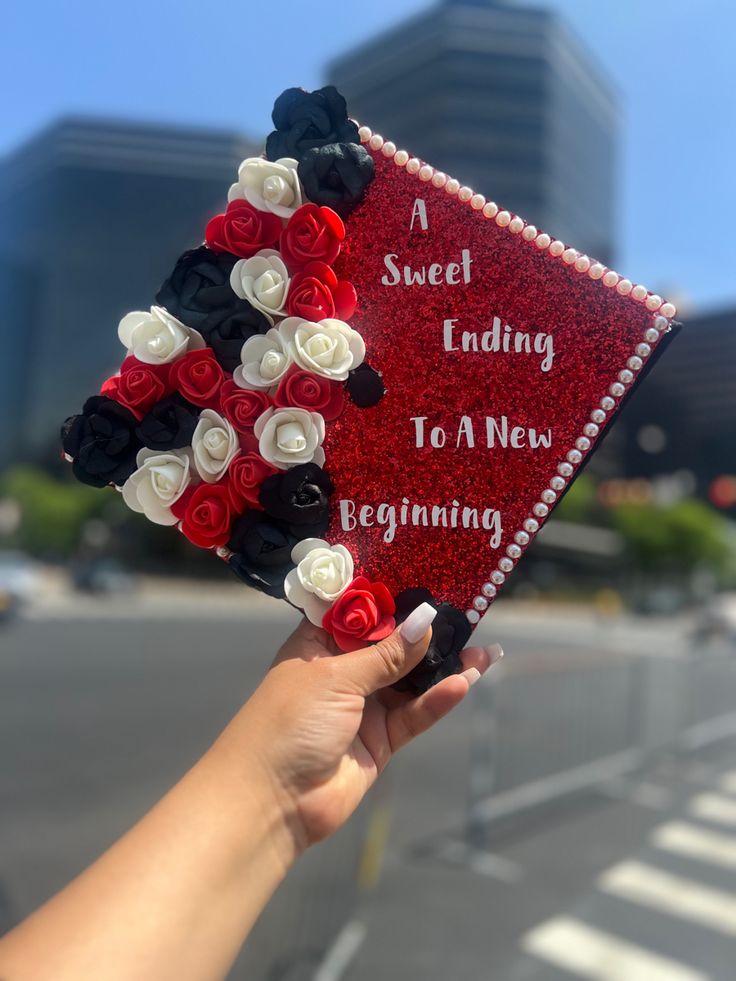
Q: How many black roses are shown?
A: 9